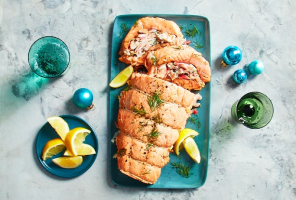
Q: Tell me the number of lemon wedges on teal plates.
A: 8